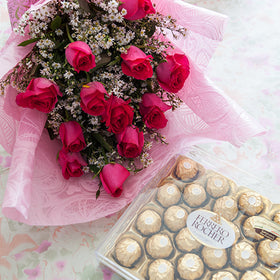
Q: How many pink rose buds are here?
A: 12